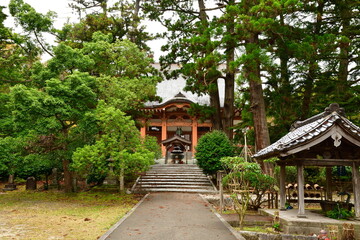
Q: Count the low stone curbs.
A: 2